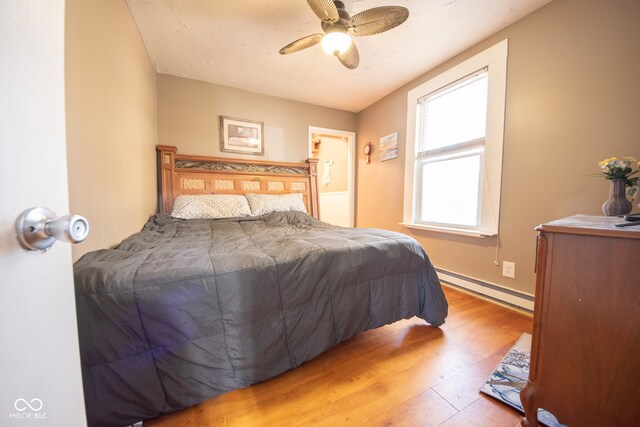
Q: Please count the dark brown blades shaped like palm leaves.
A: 4